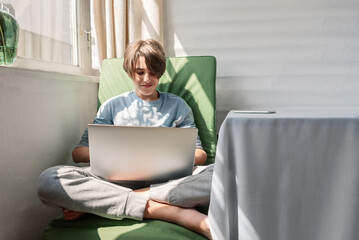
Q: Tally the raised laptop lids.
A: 1